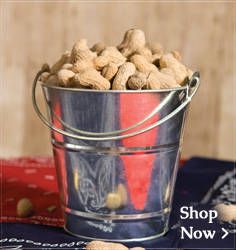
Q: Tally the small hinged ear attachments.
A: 2